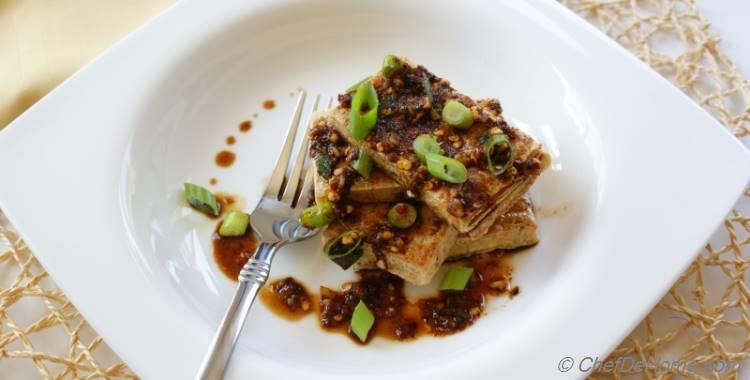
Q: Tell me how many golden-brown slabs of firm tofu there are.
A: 4